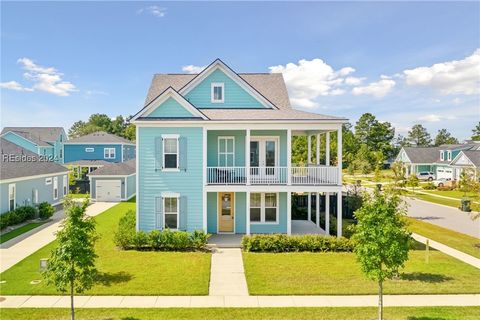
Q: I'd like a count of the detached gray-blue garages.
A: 1